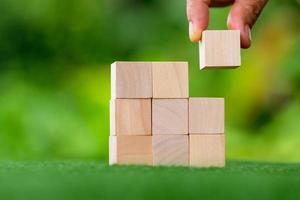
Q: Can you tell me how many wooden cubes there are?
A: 9